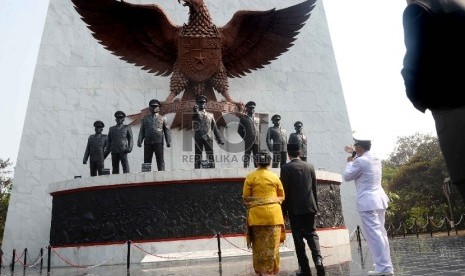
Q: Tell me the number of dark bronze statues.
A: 7